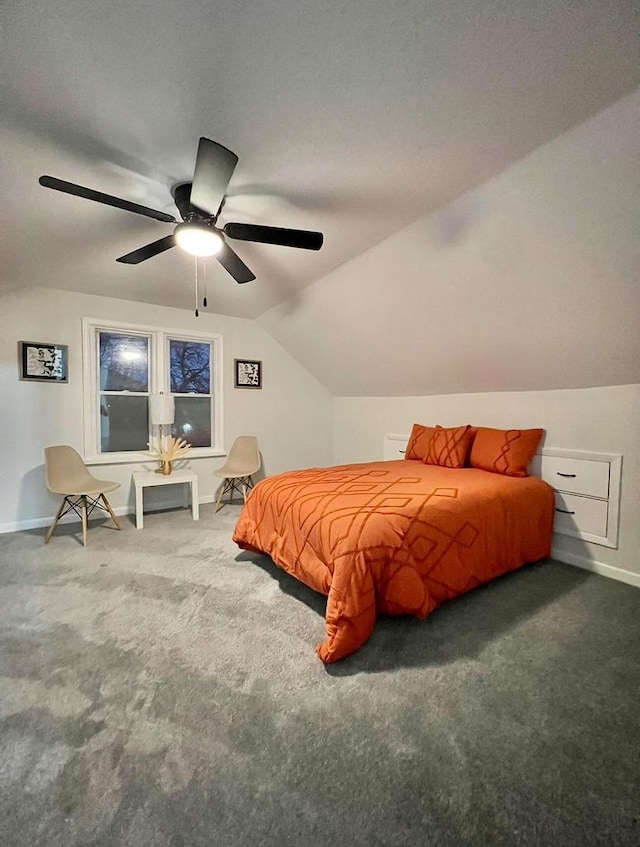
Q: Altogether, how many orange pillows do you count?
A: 3